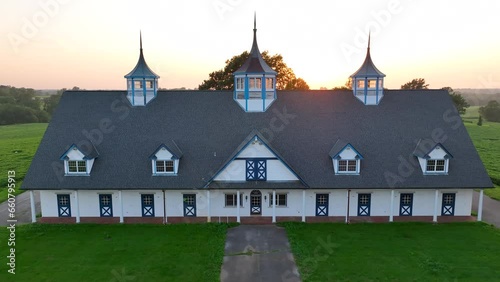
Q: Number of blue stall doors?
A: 8